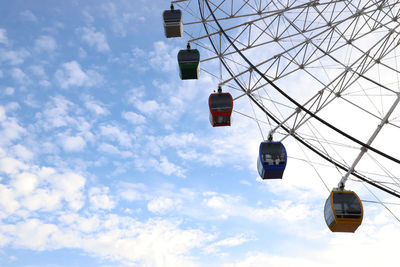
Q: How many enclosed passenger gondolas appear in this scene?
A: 5